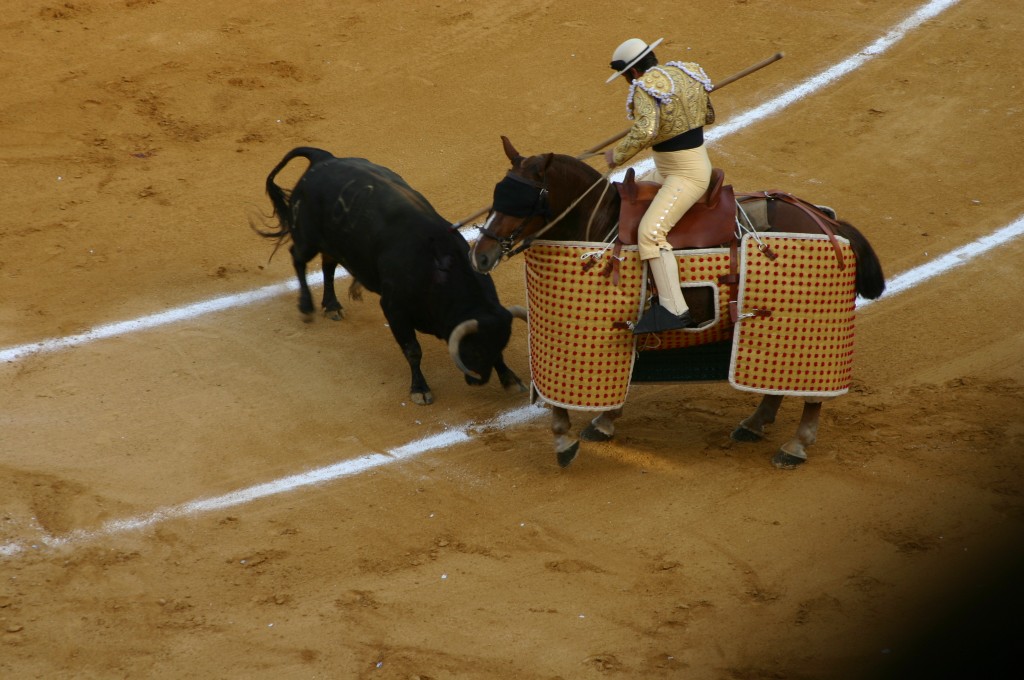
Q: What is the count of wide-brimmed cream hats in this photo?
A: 1